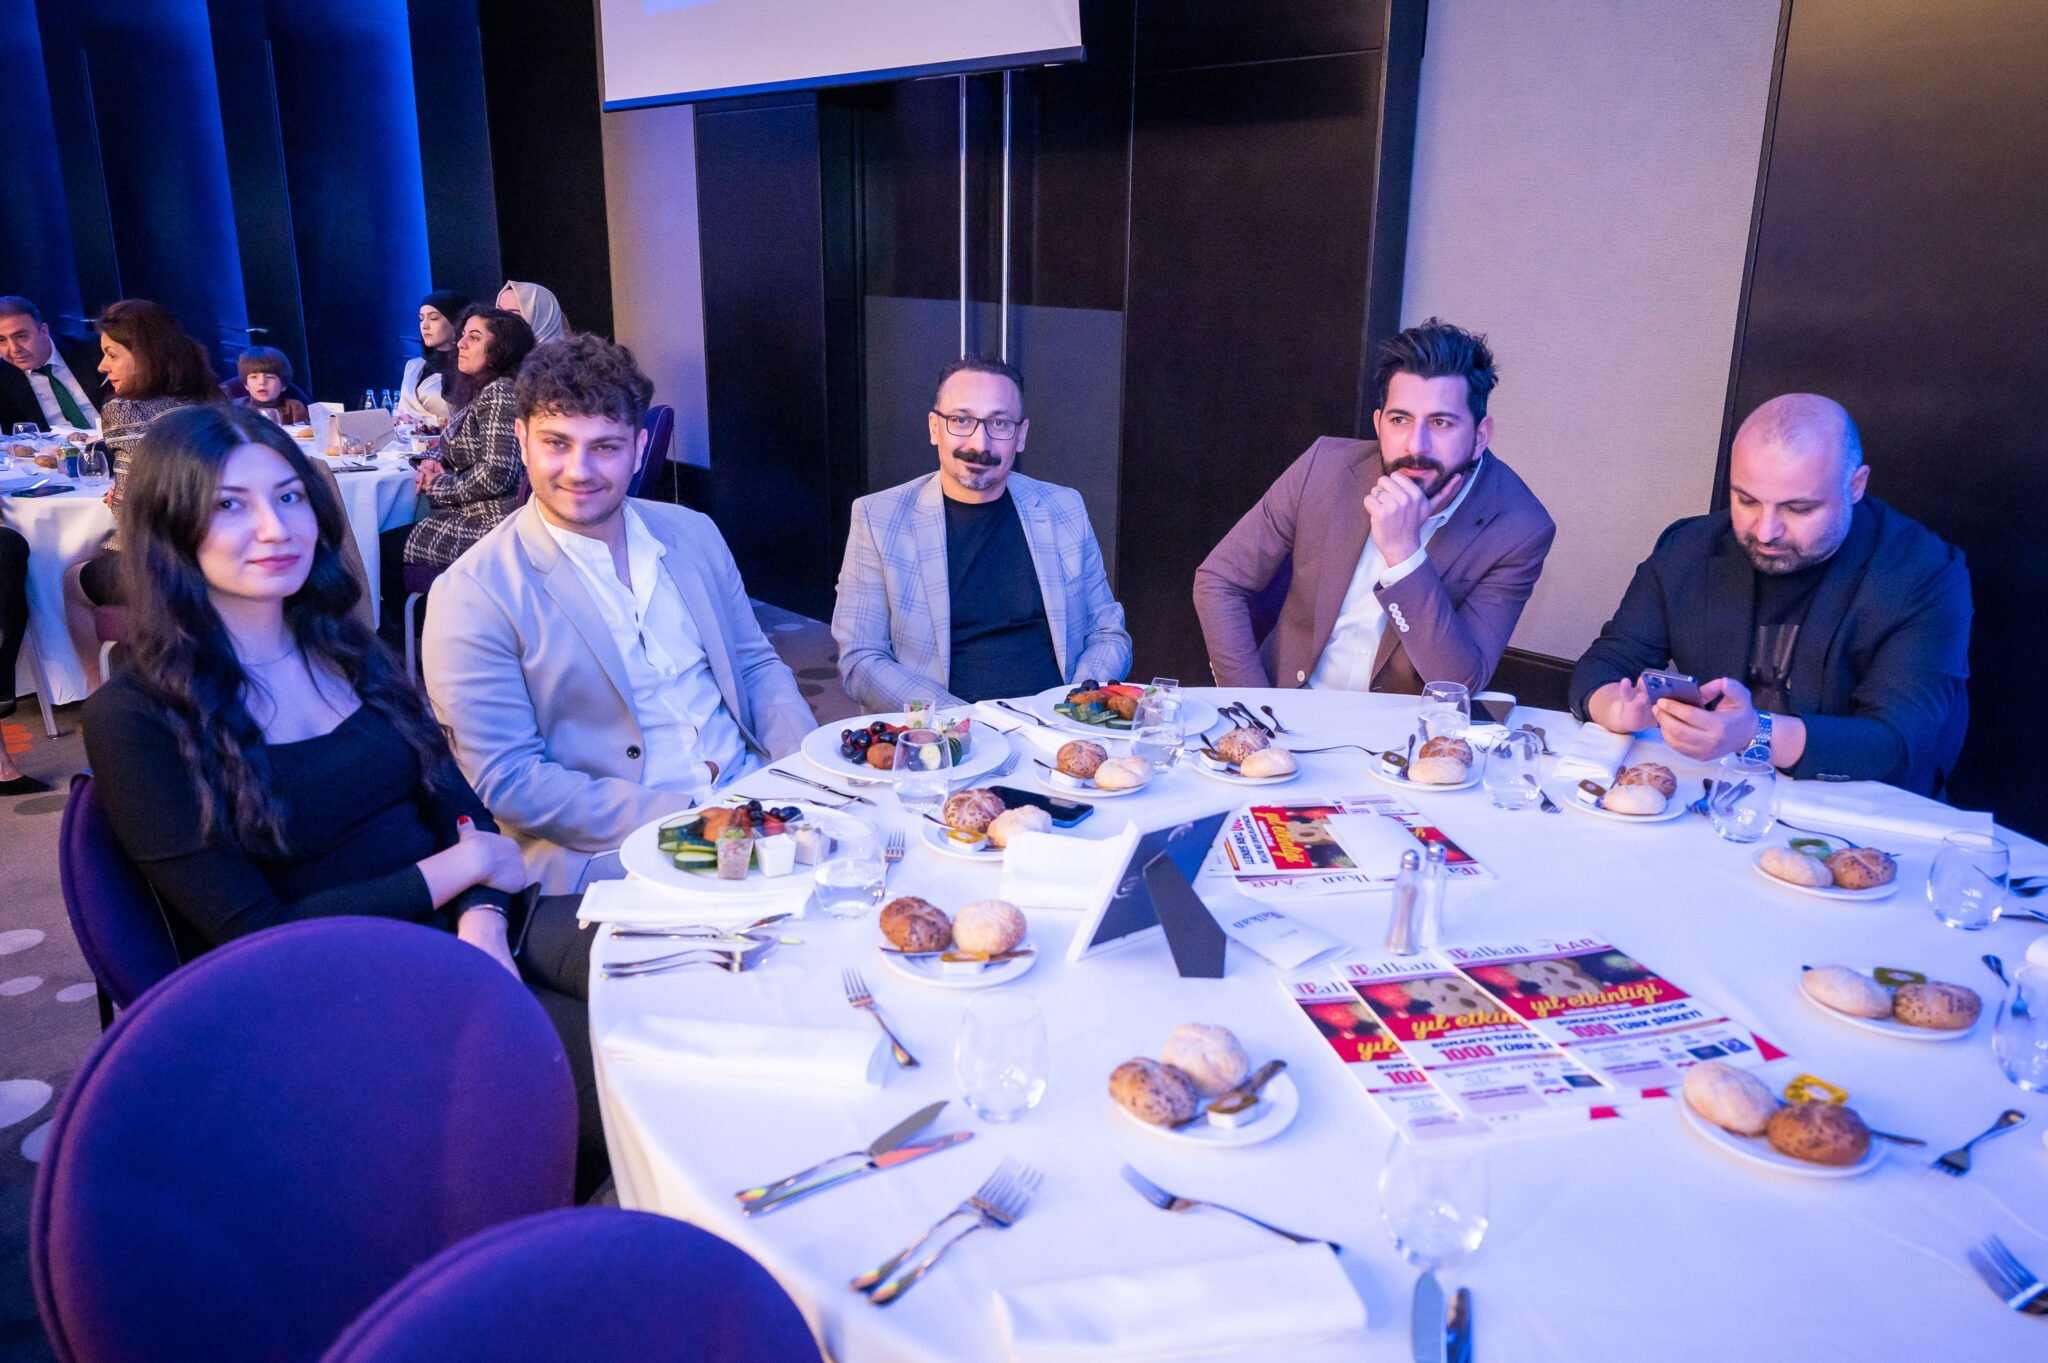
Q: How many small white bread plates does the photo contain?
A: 10